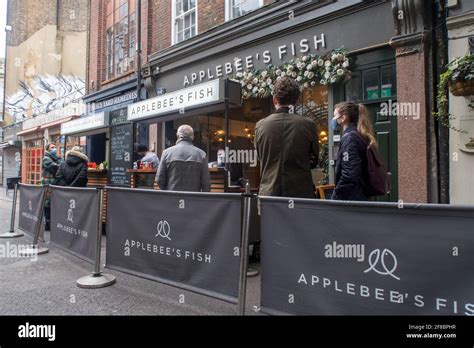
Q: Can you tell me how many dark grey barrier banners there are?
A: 4